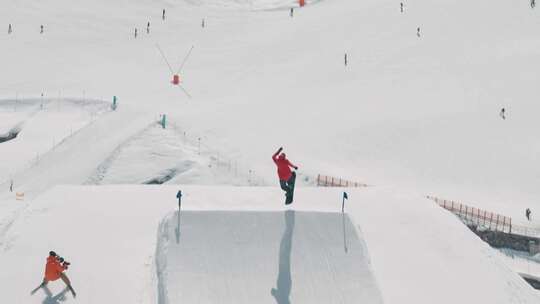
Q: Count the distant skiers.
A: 13